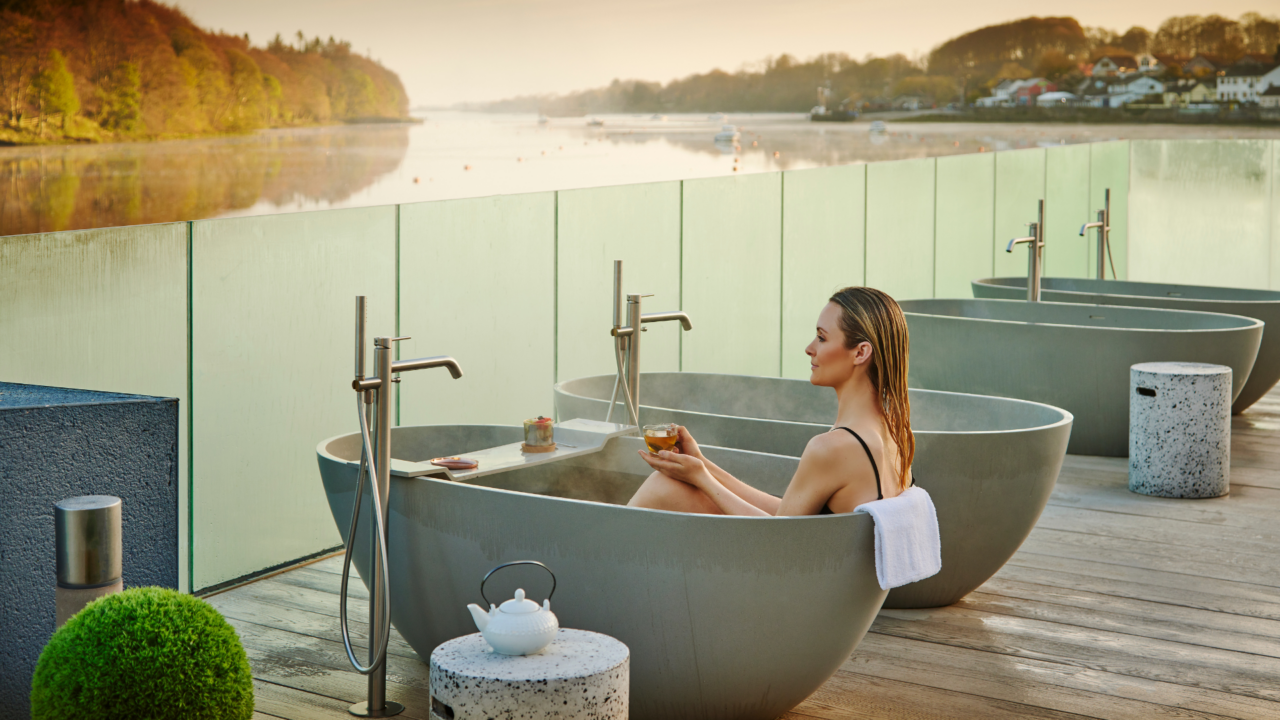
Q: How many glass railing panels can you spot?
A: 13